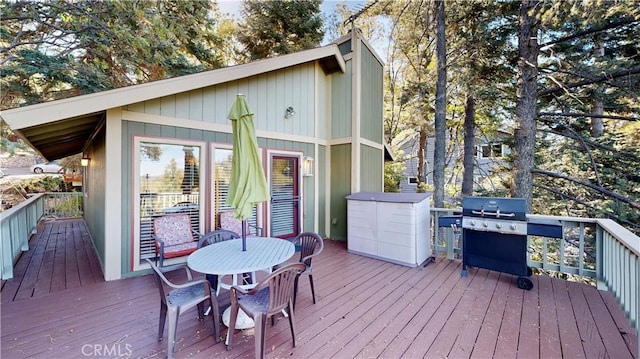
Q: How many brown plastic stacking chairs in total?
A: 4